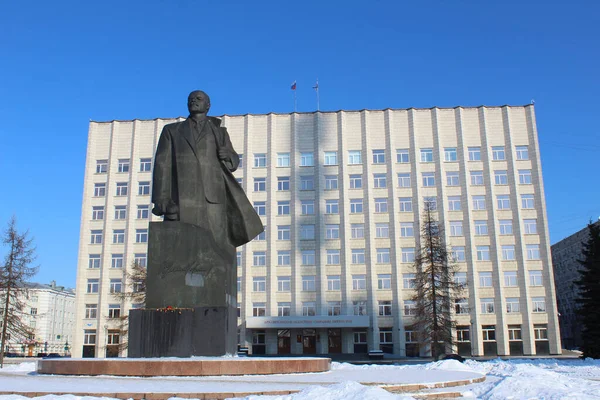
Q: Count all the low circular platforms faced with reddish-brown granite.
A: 1